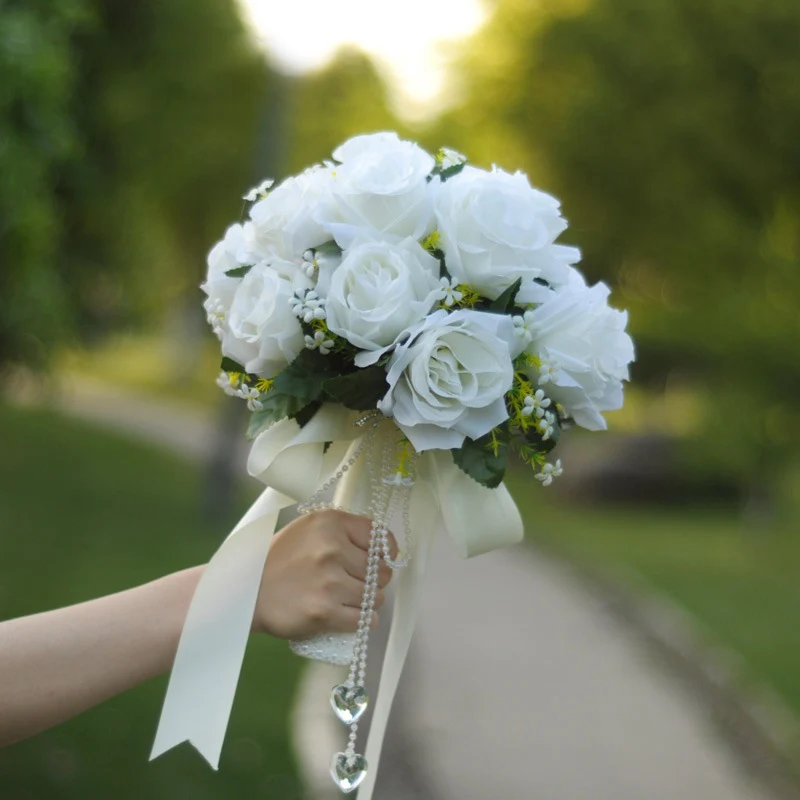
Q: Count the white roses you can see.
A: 8